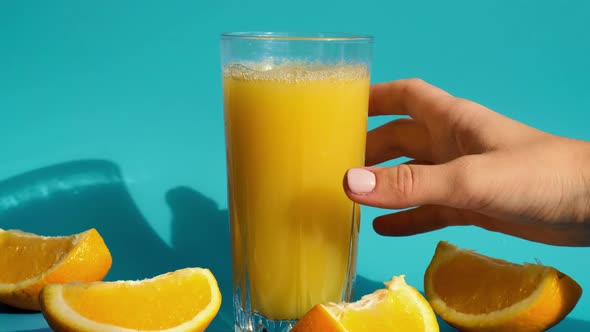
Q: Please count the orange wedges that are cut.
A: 4